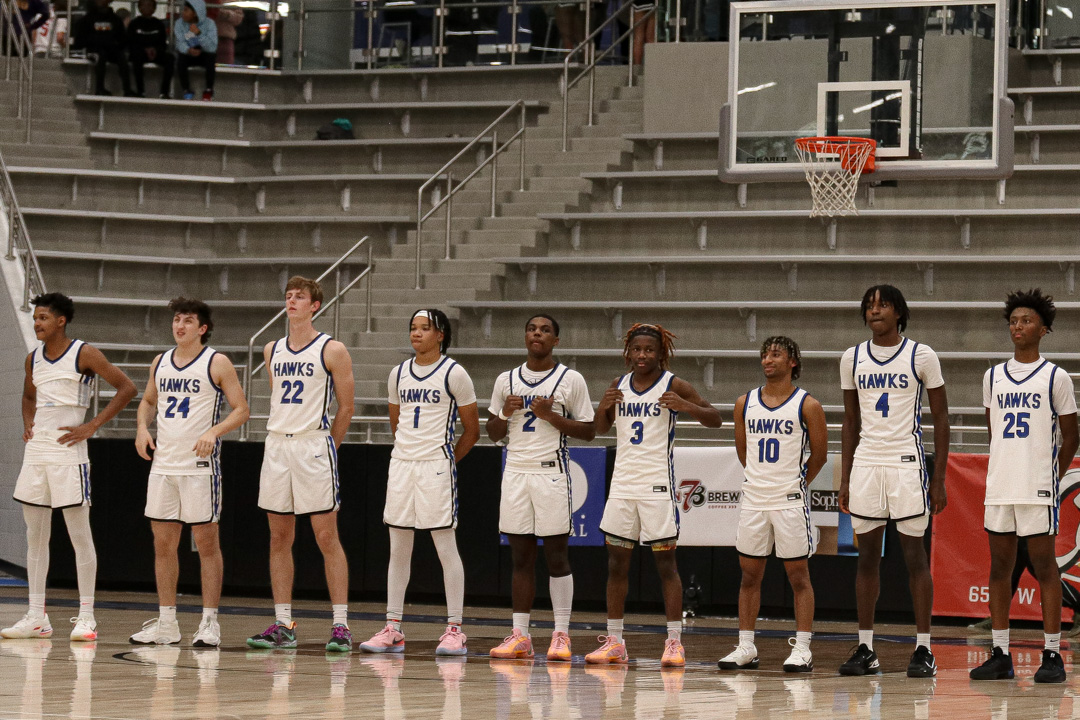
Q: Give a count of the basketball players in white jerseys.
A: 9